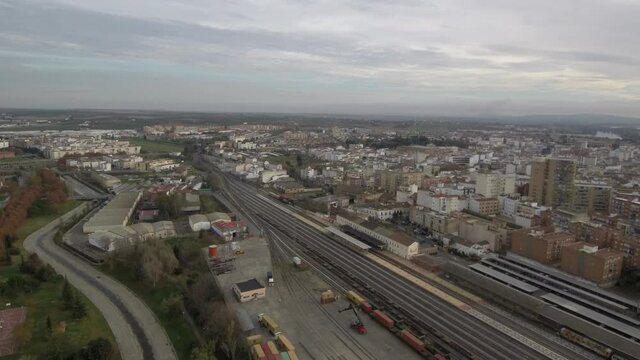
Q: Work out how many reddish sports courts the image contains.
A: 1